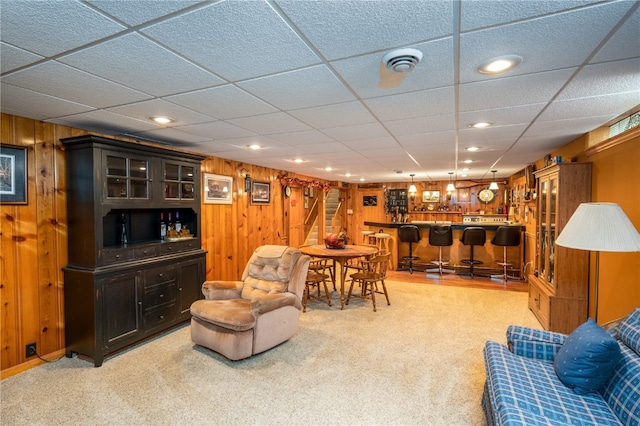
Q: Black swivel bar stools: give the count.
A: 4